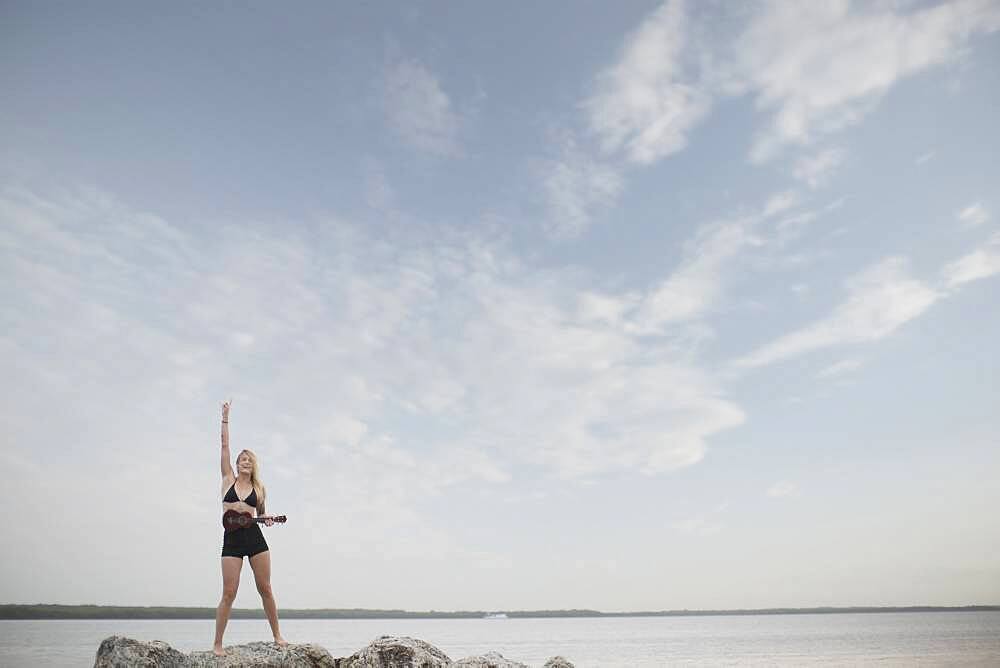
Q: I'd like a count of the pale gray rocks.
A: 5